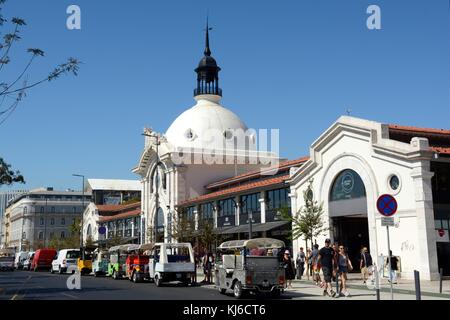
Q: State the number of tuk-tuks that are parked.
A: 6